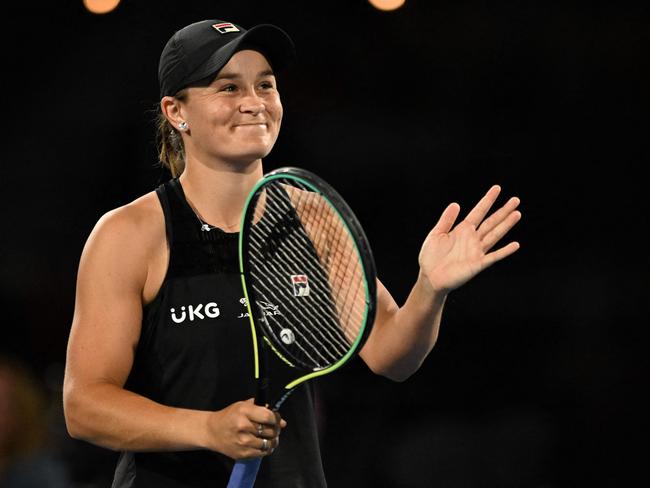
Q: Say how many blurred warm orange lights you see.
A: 2